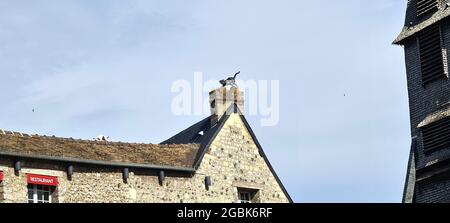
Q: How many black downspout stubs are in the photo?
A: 5